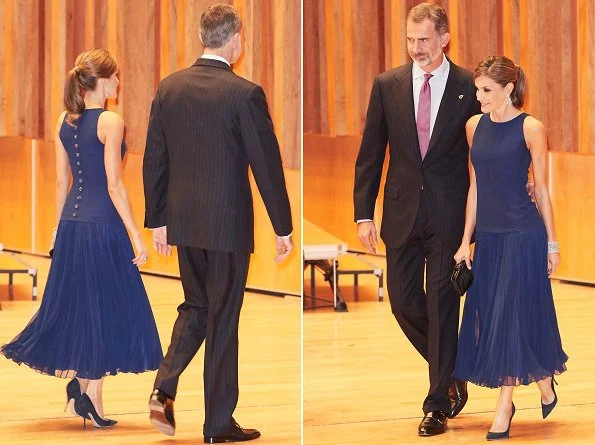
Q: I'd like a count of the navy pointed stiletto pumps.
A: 4